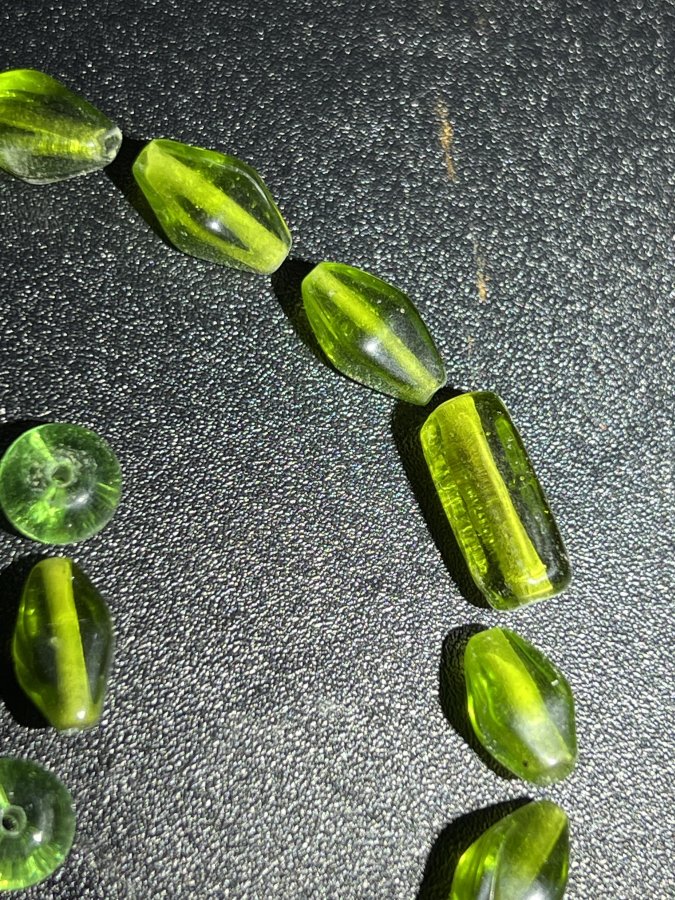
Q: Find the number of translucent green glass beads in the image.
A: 9